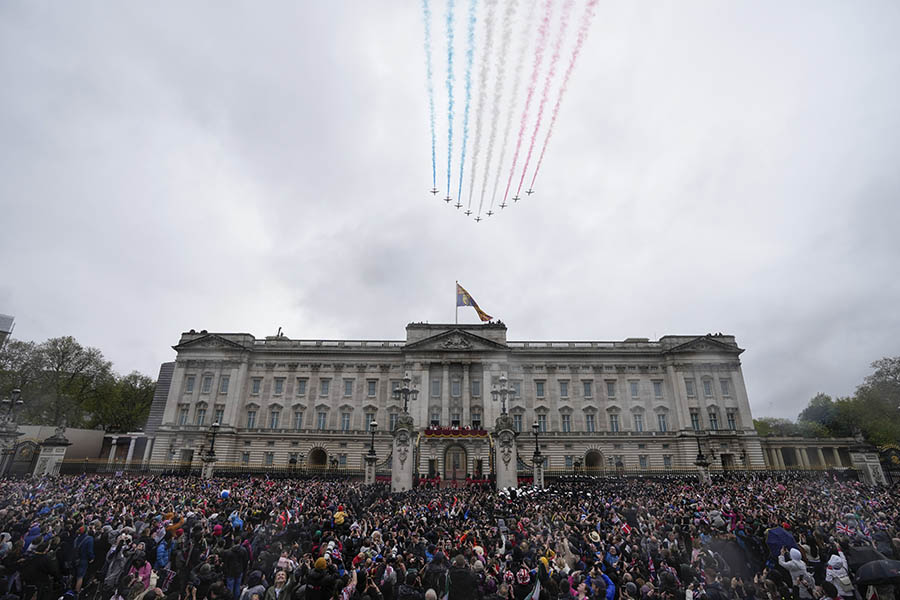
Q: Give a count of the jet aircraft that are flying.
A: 9